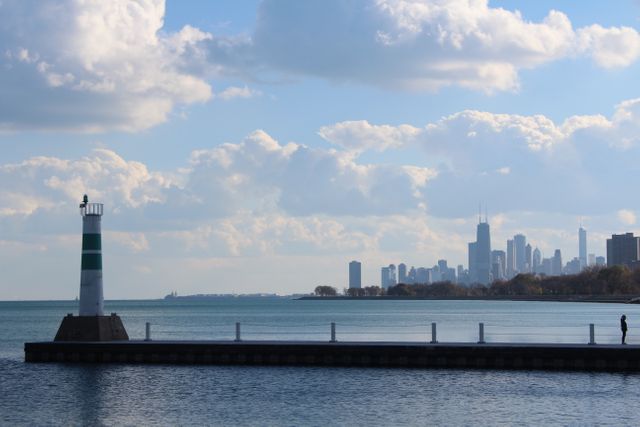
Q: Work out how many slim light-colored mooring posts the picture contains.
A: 6